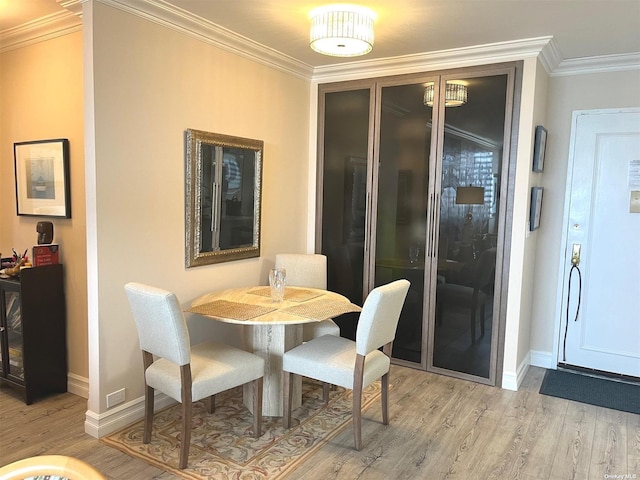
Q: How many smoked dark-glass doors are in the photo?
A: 3